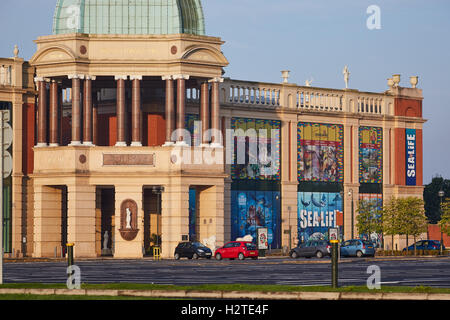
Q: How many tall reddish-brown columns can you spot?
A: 10